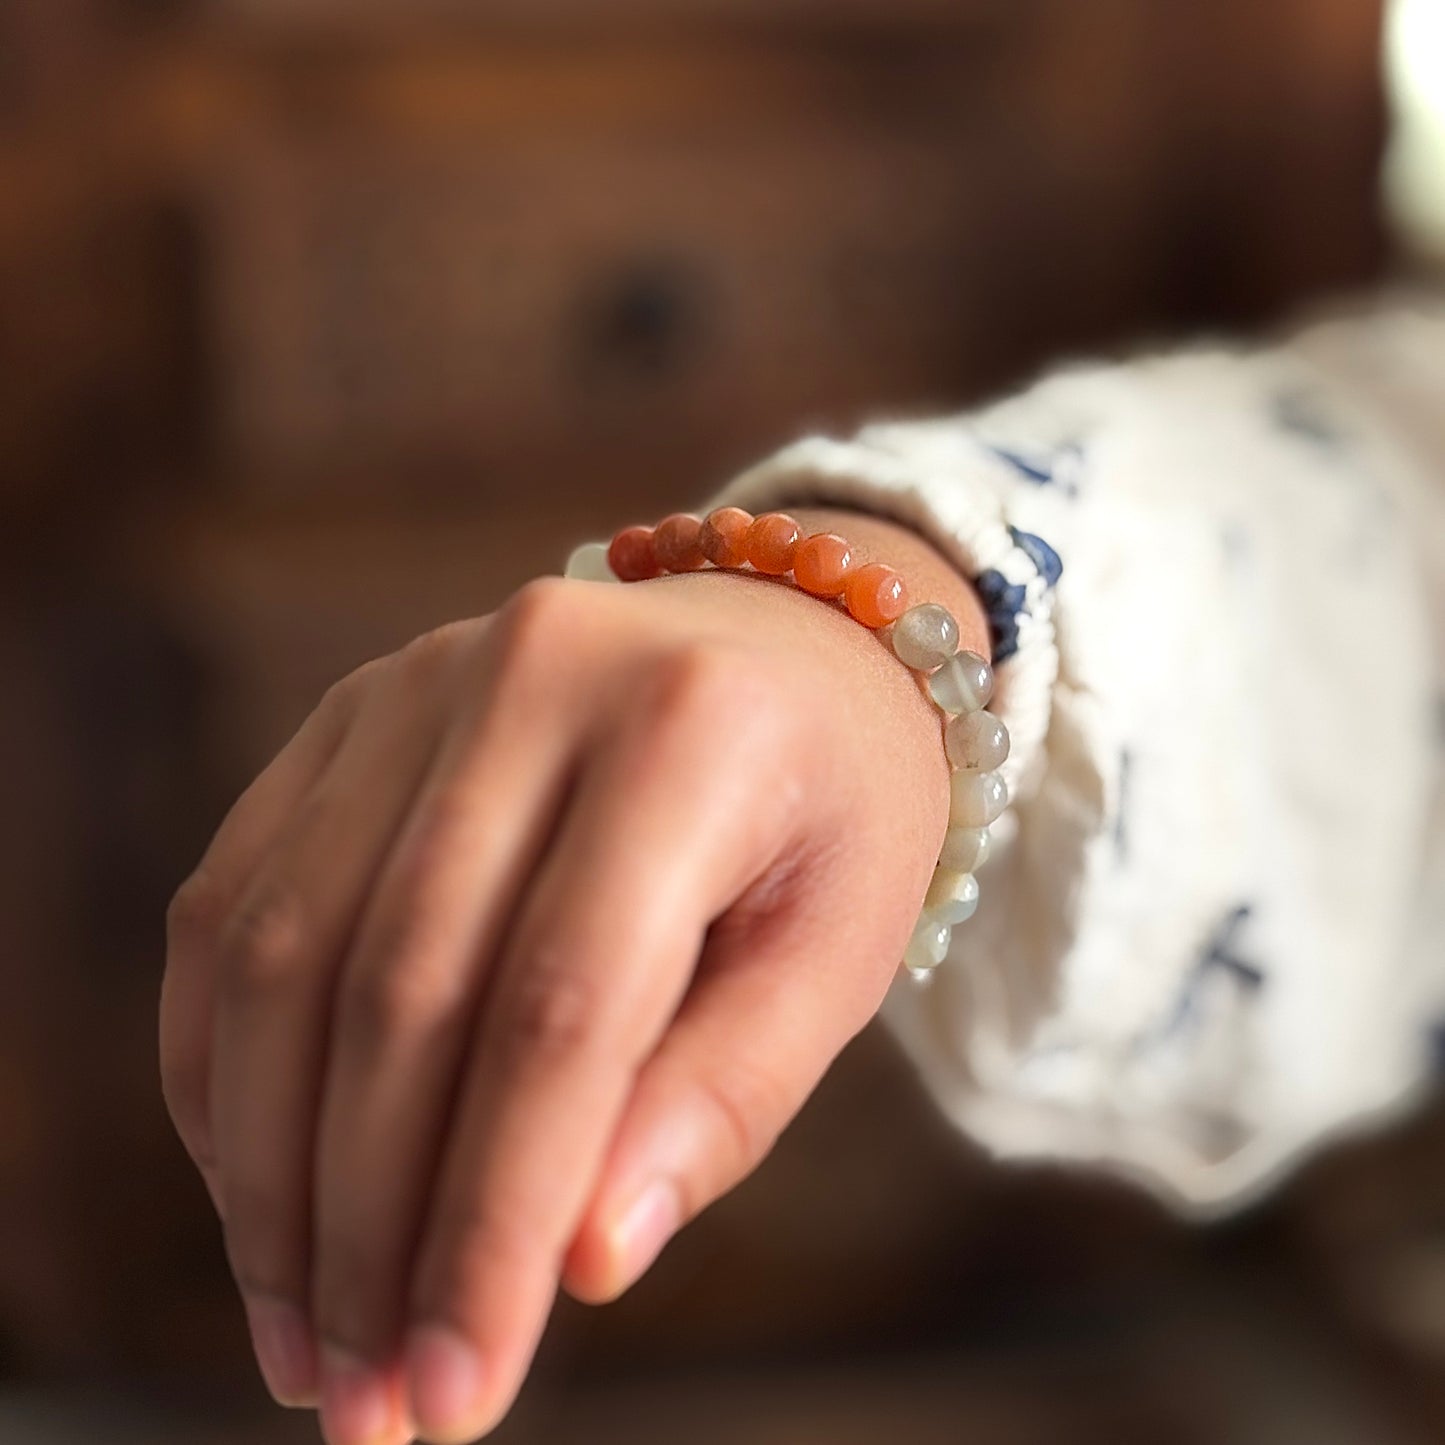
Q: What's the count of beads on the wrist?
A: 14